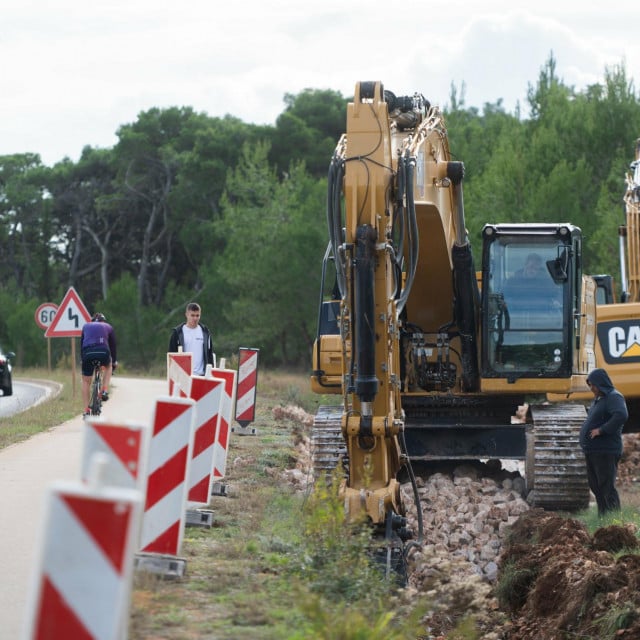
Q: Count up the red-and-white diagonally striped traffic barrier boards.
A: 7